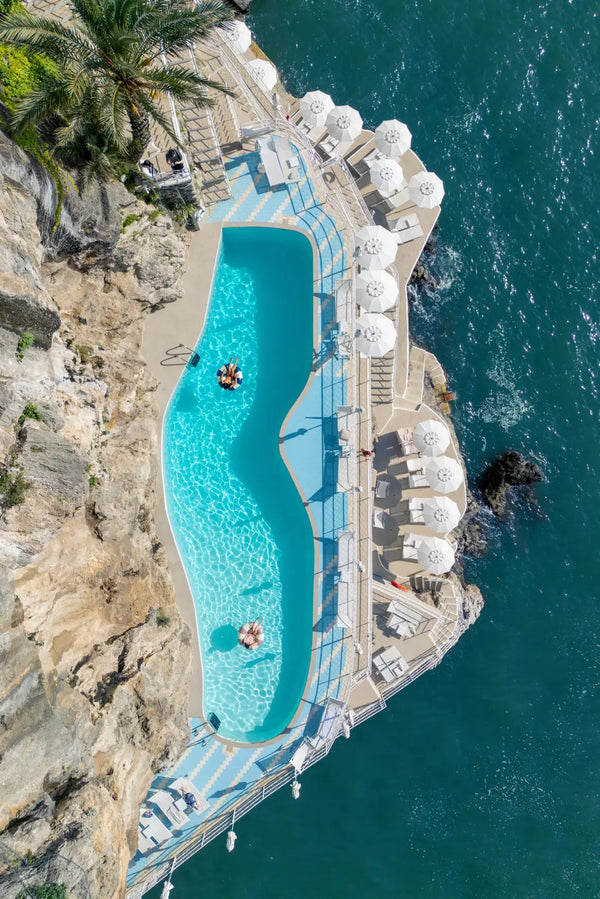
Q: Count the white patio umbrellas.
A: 14